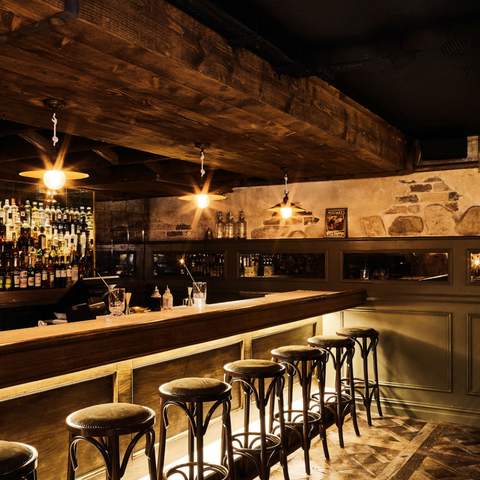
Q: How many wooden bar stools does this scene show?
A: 7